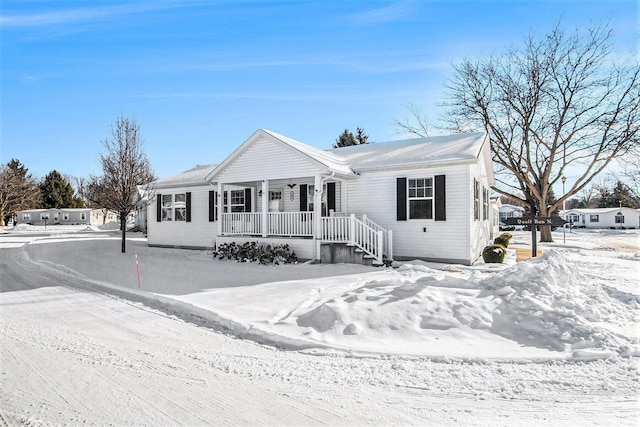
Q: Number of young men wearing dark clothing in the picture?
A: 0